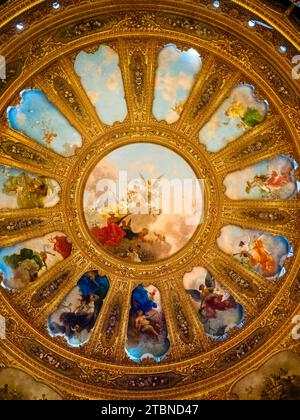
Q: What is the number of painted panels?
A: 12